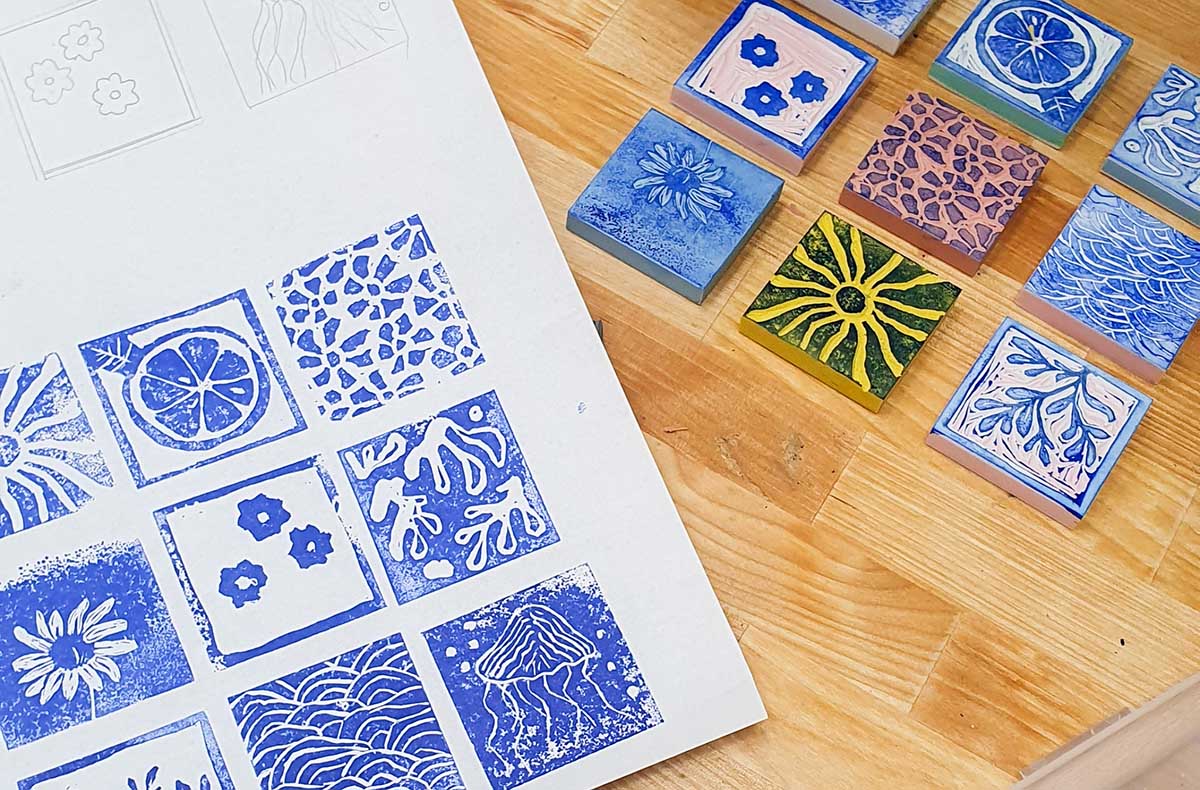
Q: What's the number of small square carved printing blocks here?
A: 9